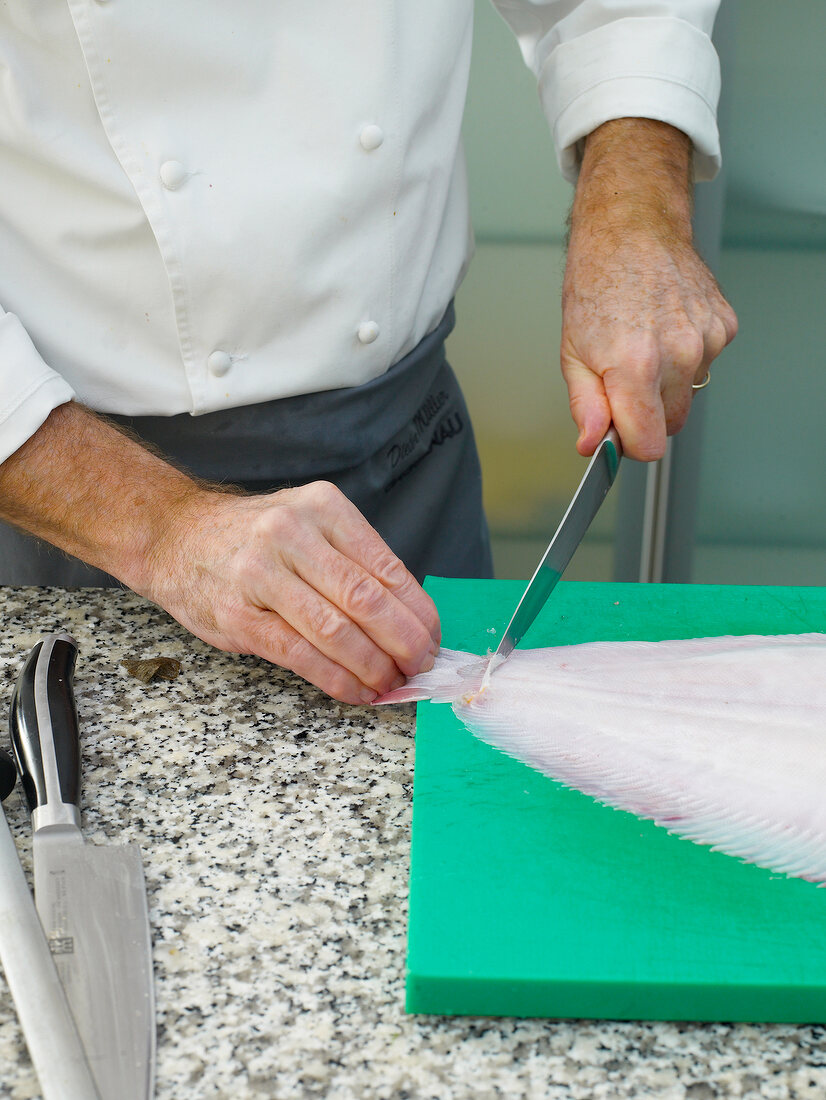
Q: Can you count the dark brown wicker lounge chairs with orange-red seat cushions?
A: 0